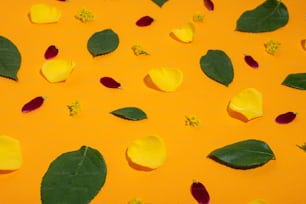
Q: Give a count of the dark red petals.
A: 8